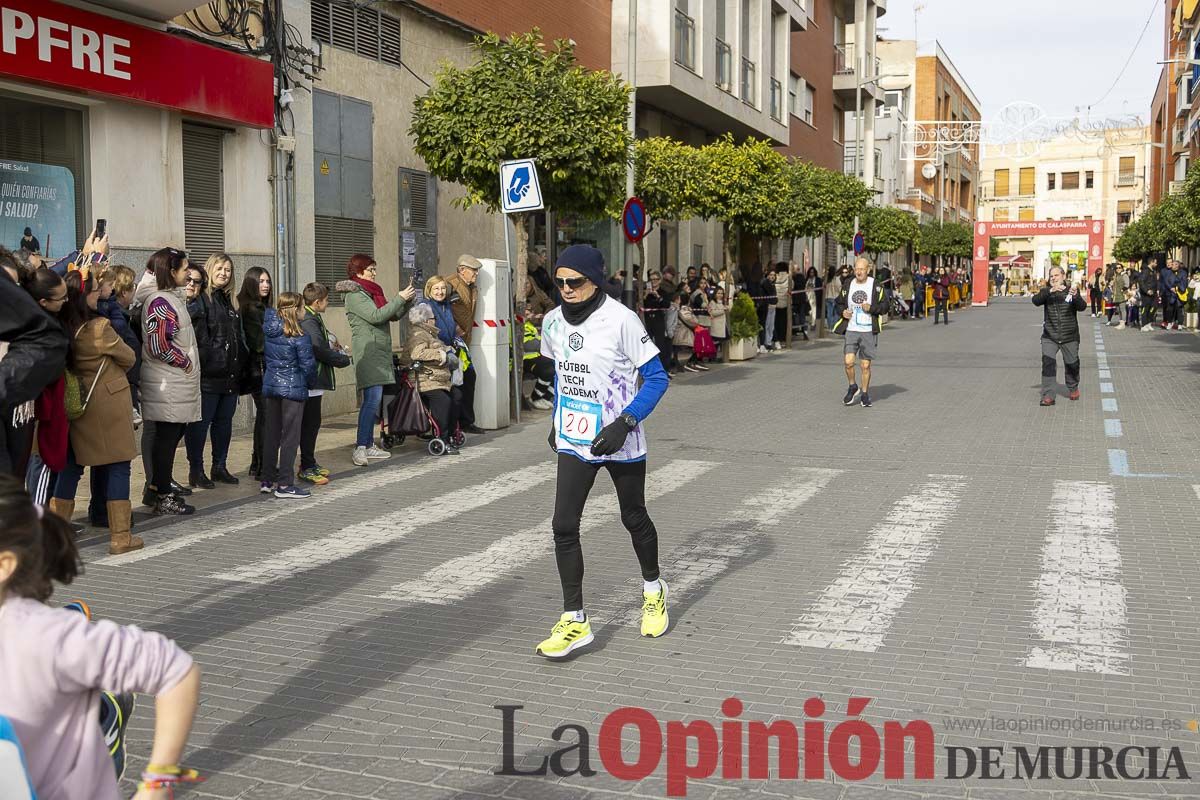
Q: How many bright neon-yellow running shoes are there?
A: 2